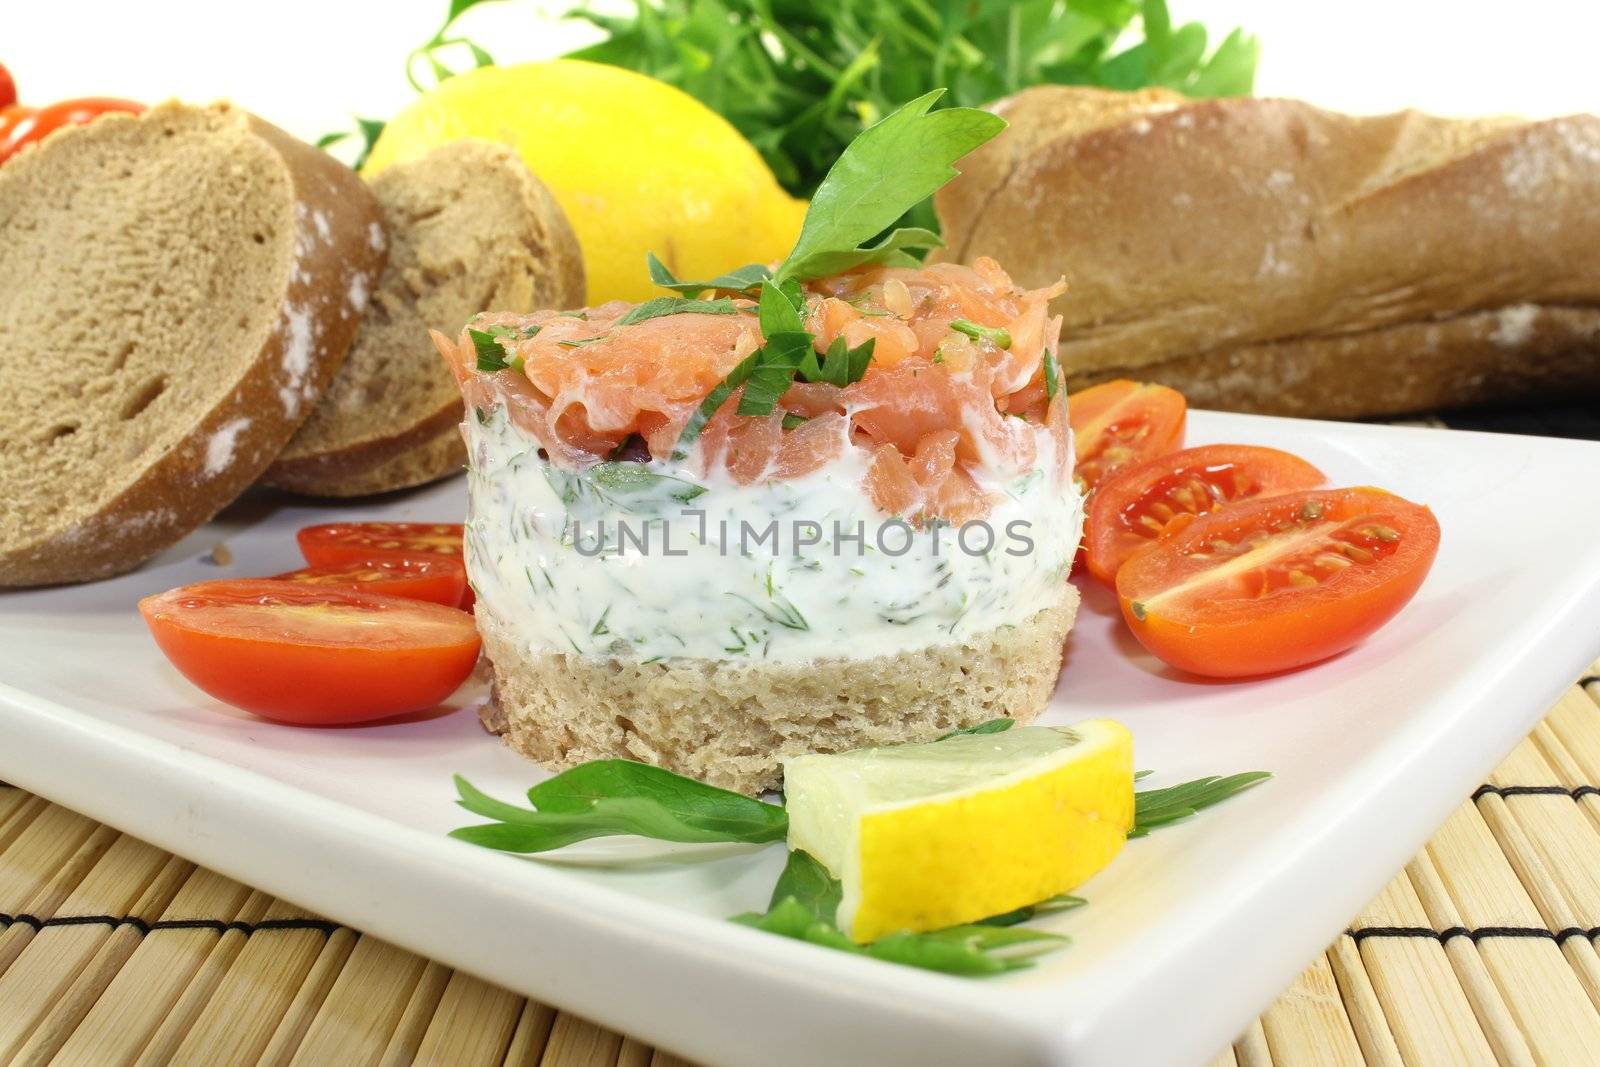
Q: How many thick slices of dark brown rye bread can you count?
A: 2